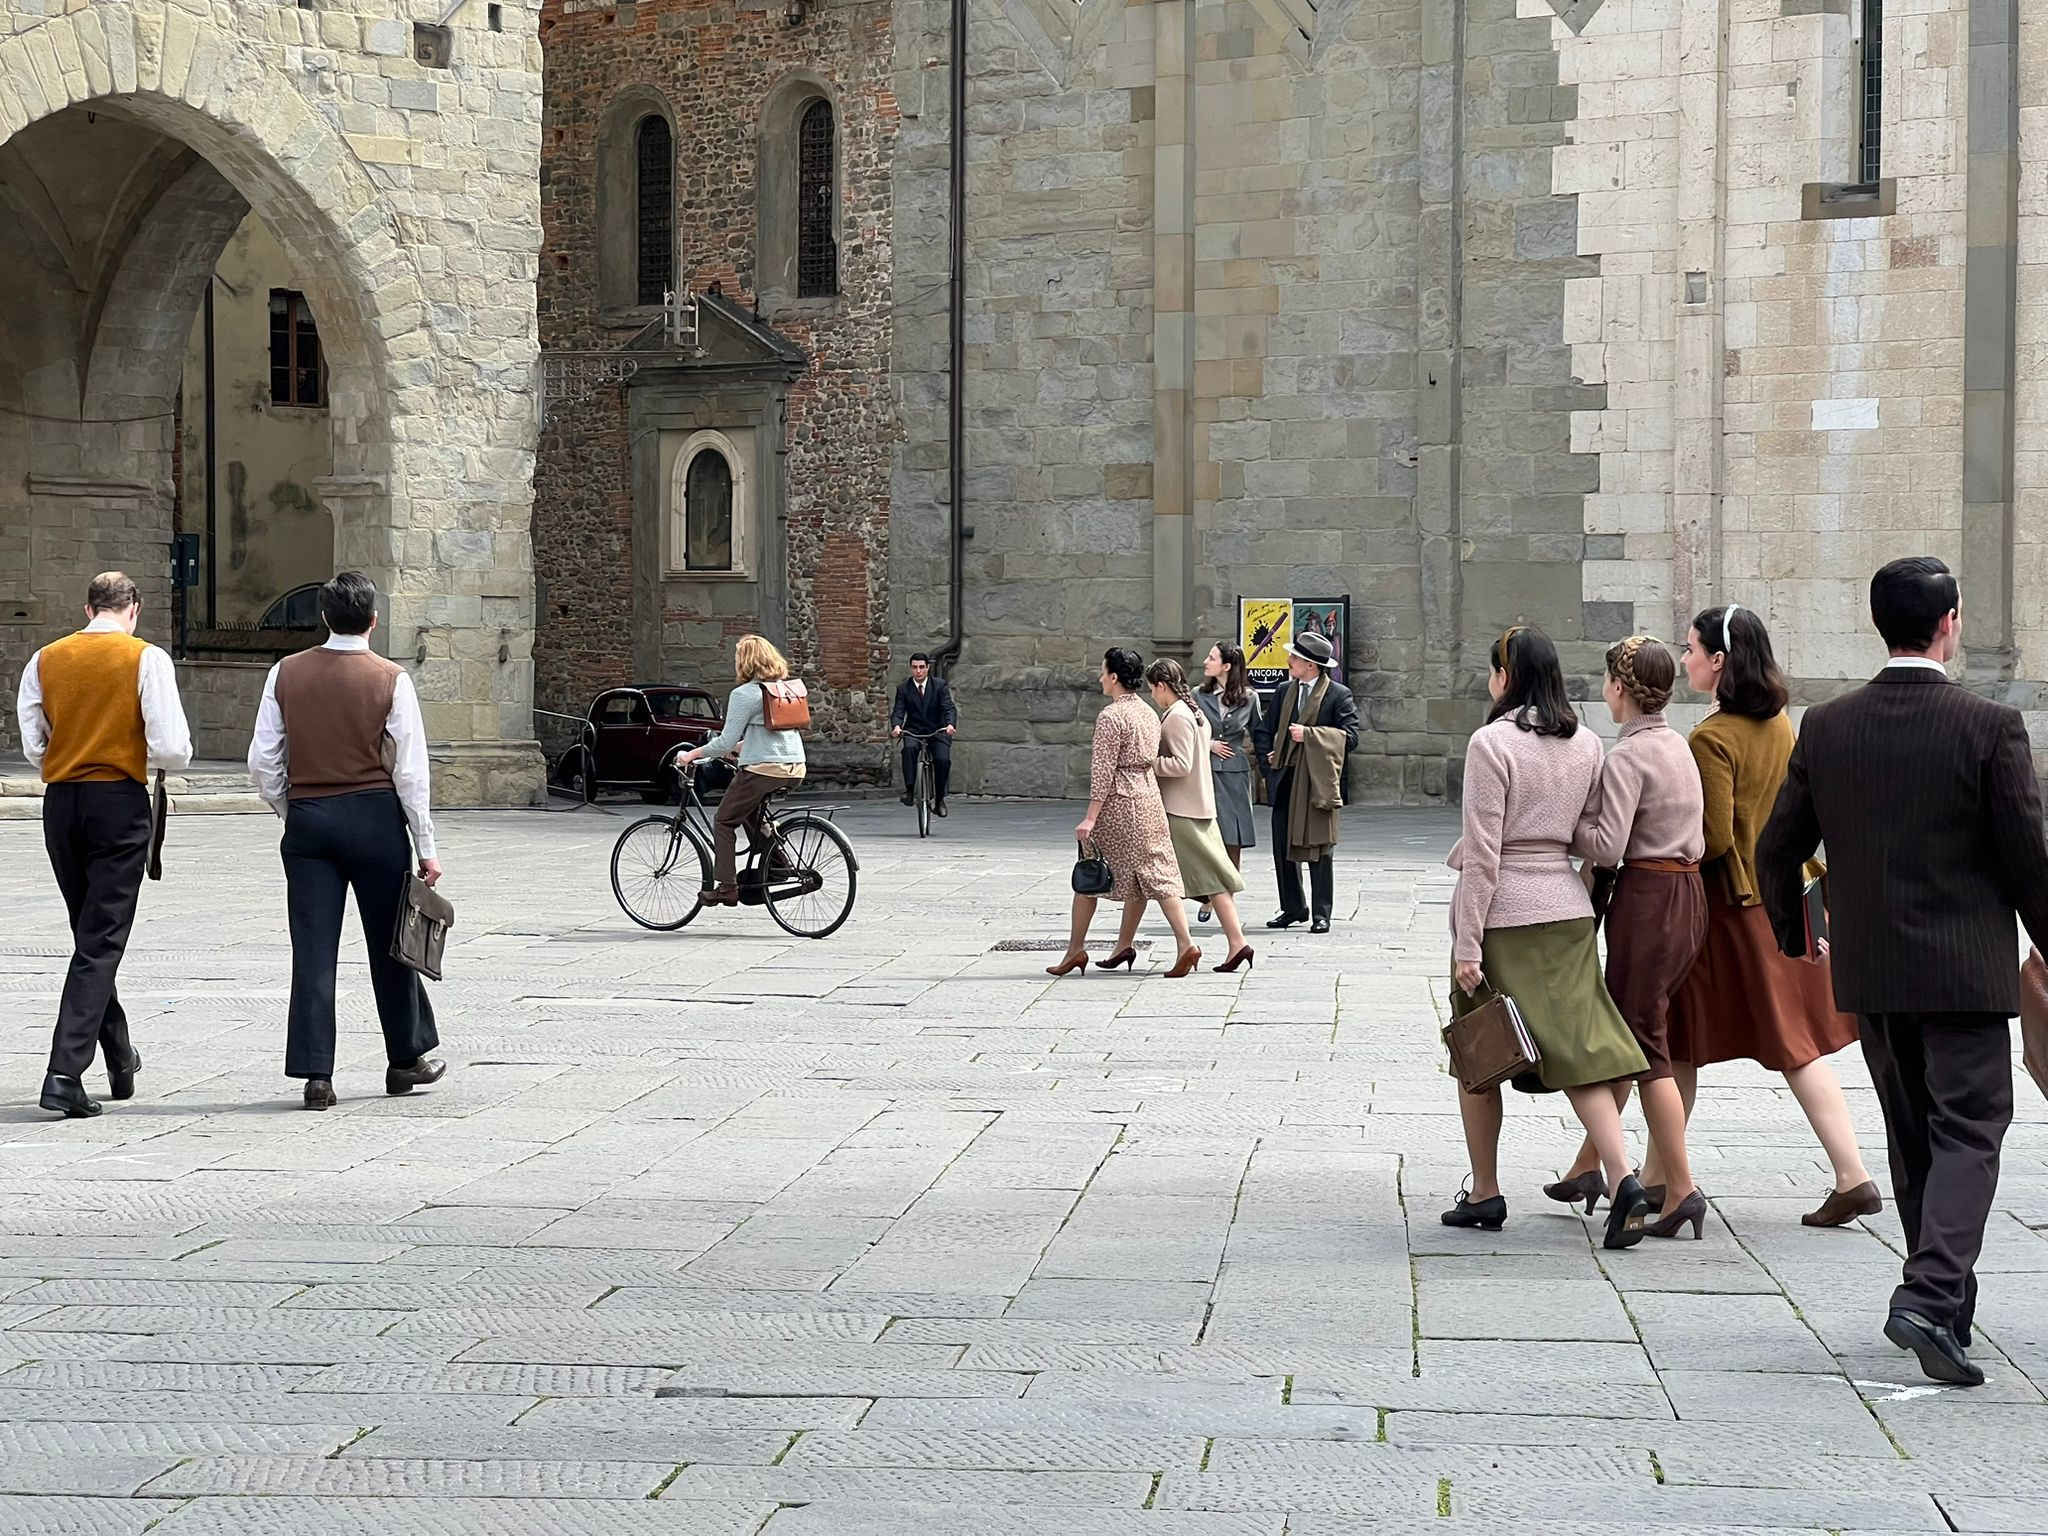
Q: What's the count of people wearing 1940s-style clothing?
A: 12